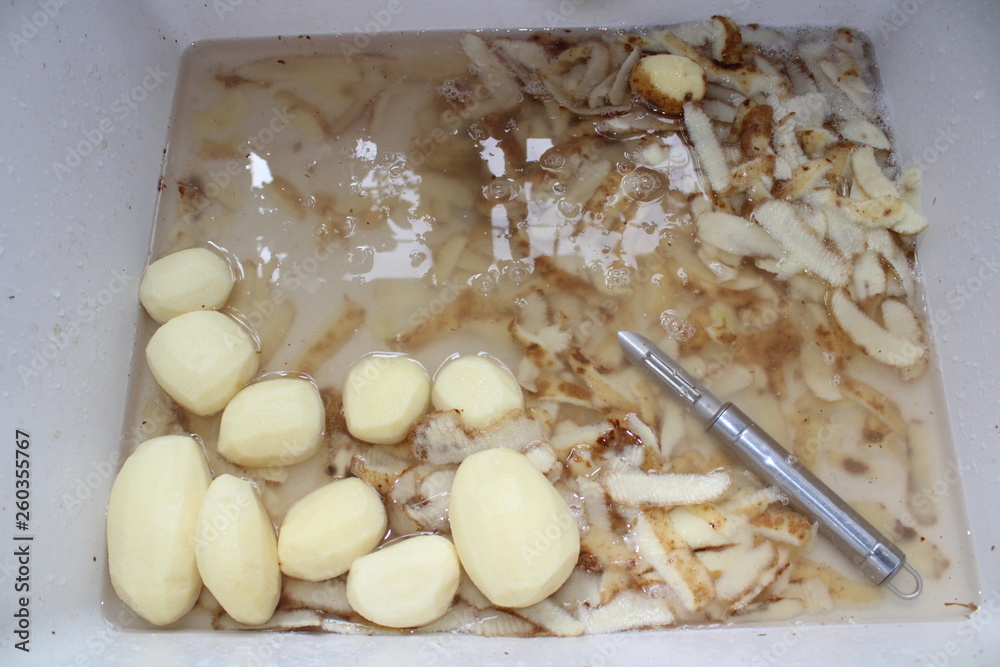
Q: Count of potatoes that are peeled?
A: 10